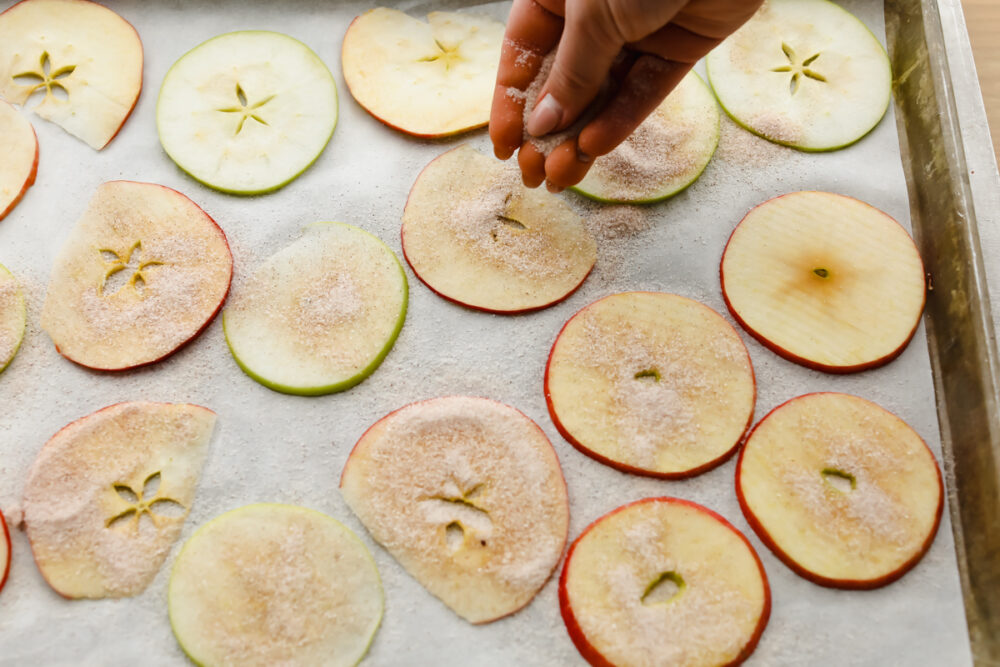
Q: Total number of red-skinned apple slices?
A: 12